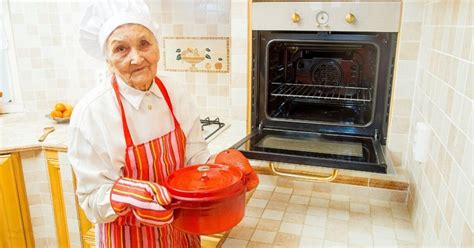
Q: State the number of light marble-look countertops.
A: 1